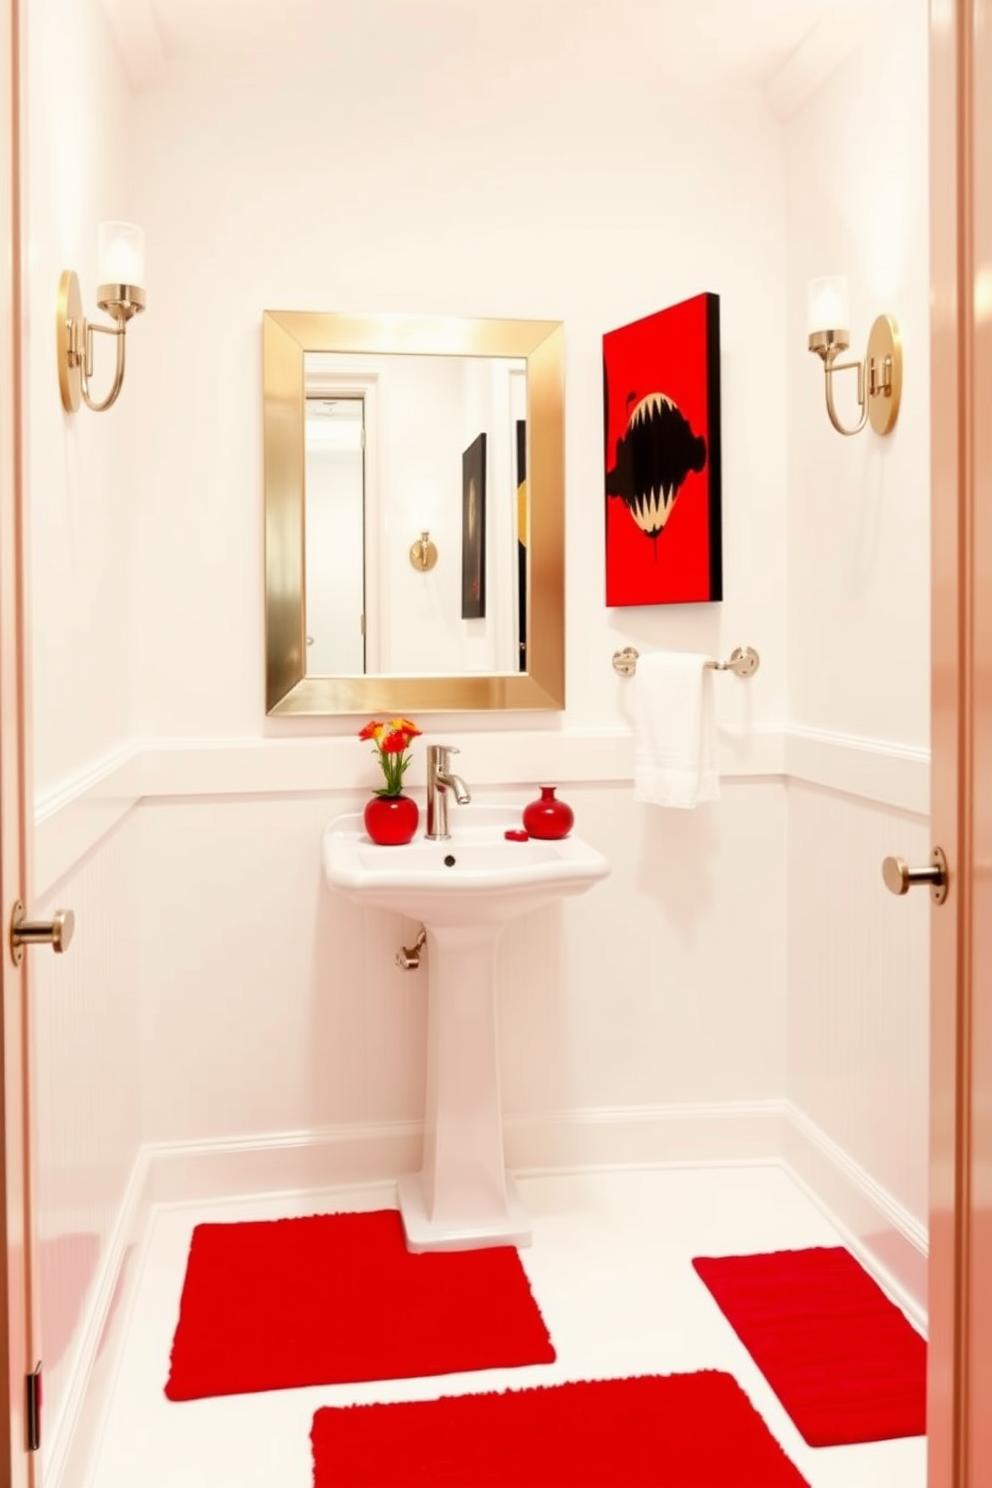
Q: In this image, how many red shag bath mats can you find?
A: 3